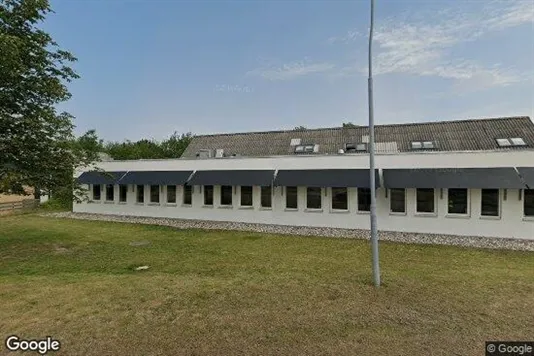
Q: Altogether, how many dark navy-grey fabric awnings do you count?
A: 6